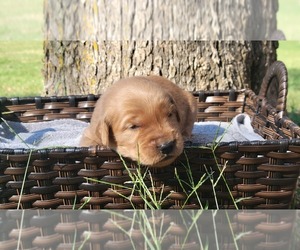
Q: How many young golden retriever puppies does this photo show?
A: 1